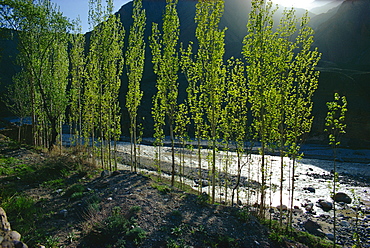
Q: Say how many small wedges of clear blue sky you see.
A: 1